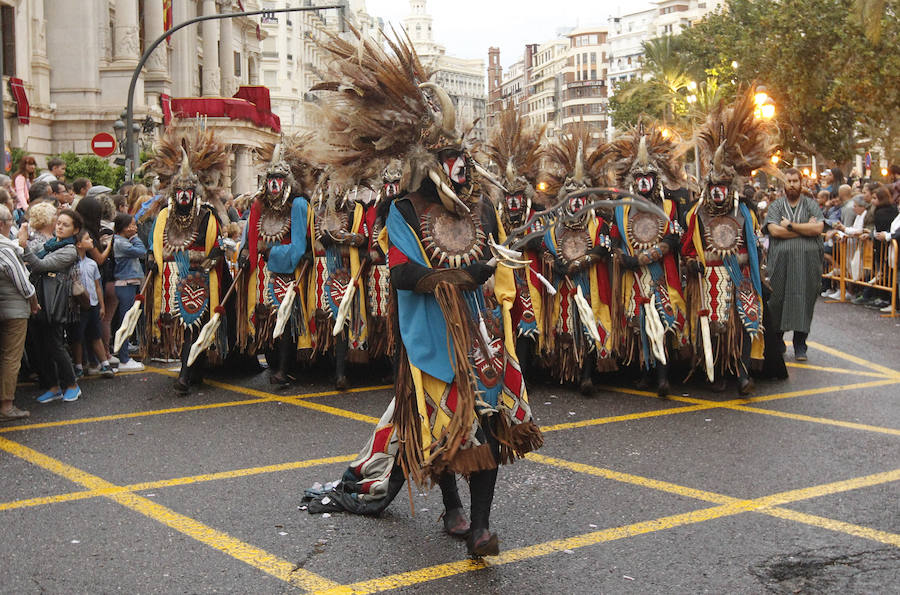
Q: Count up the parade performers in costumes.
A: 9